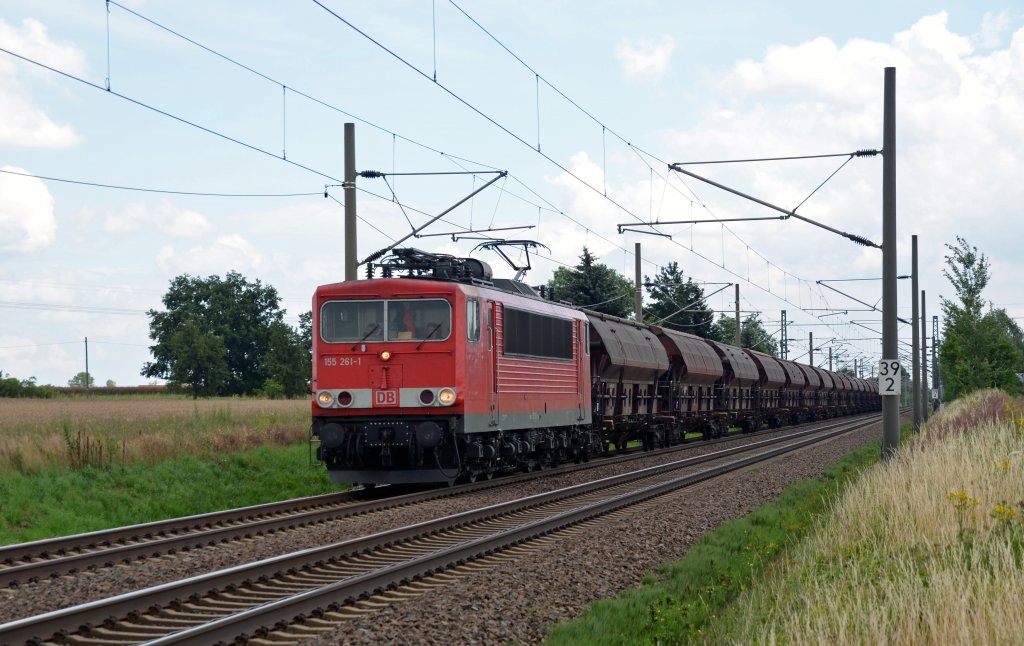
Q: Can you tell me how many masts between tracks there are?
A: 0